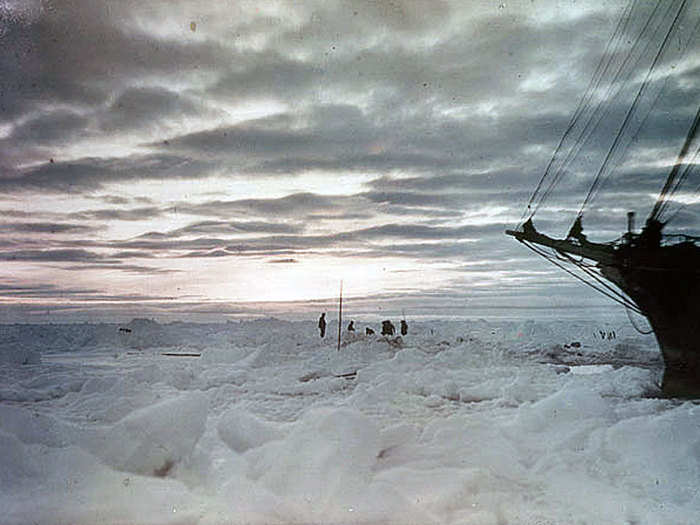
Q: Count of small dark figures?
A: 5